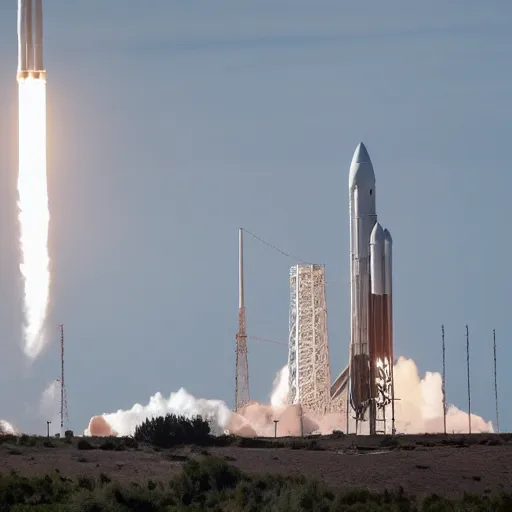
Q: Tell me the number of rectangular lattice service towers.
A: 1